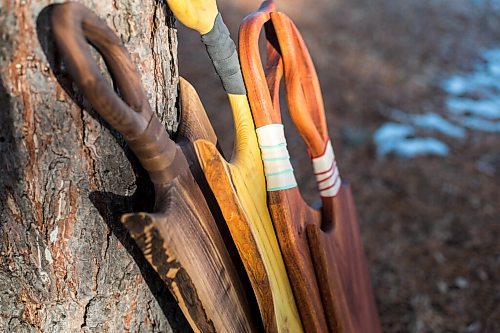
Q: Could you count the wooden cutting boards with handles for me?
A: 4